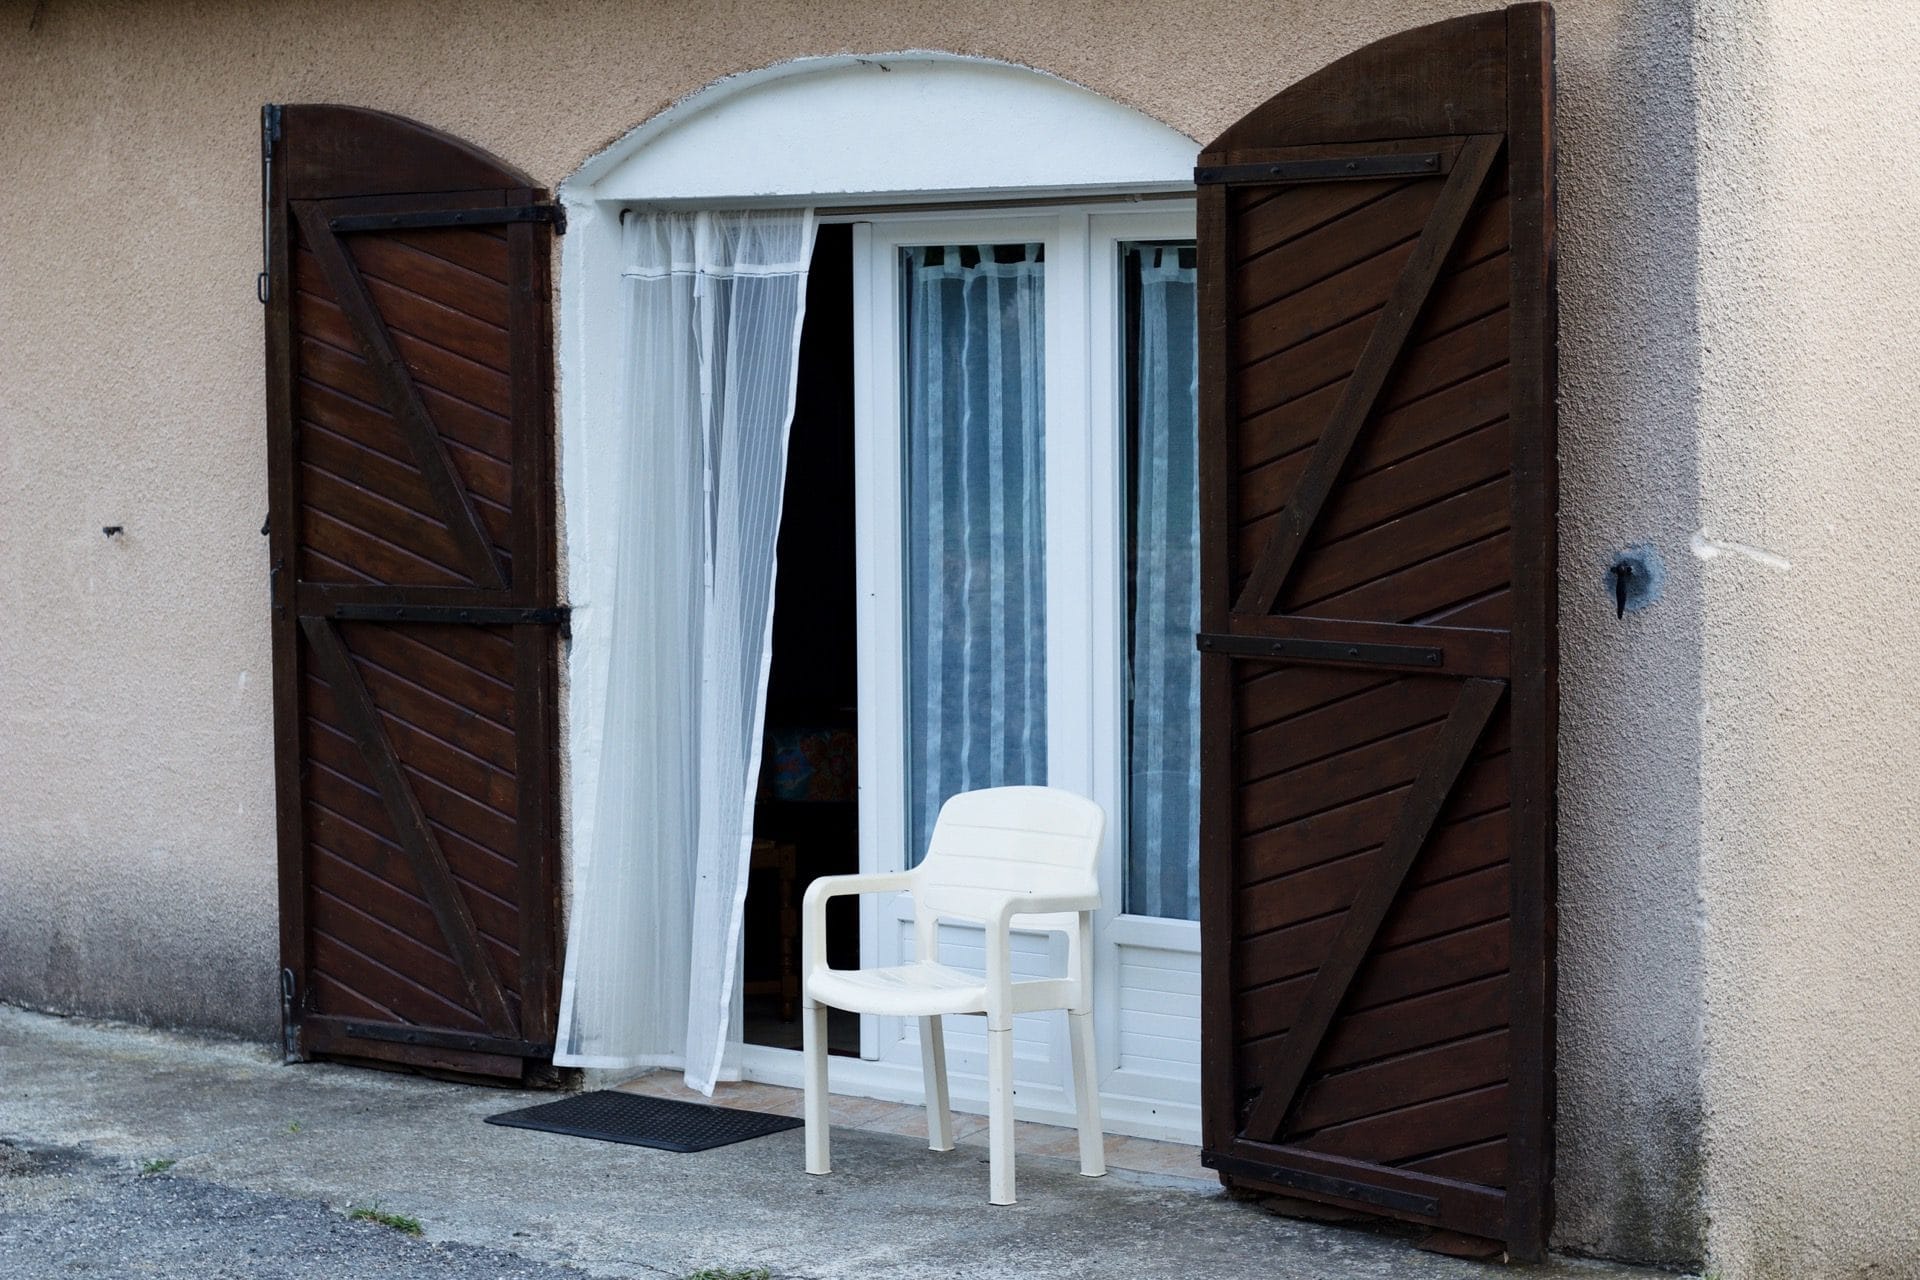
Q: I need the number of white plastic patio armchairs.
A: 1